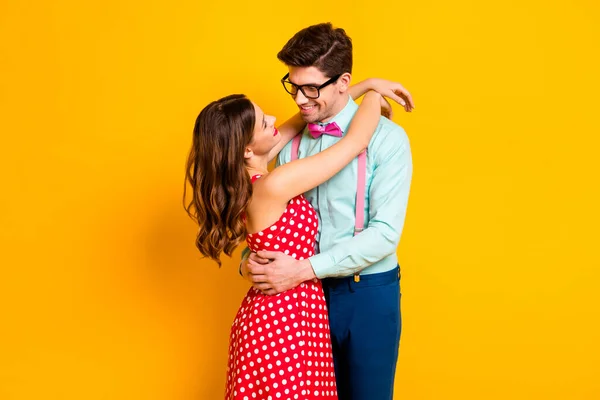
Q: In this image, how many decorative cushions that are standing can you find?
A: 0